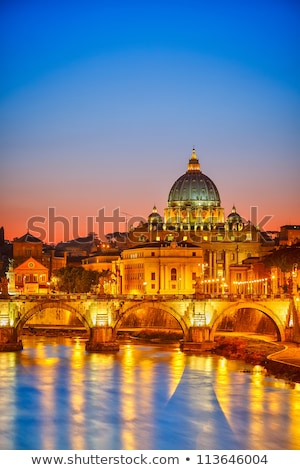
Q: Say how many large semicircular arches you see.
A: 3